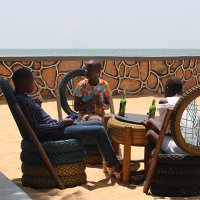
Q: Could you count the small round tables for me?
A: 1